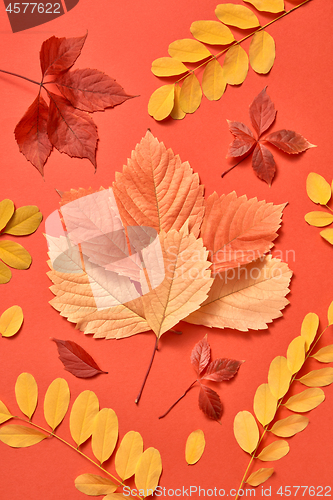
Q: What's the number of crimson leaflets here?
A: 13